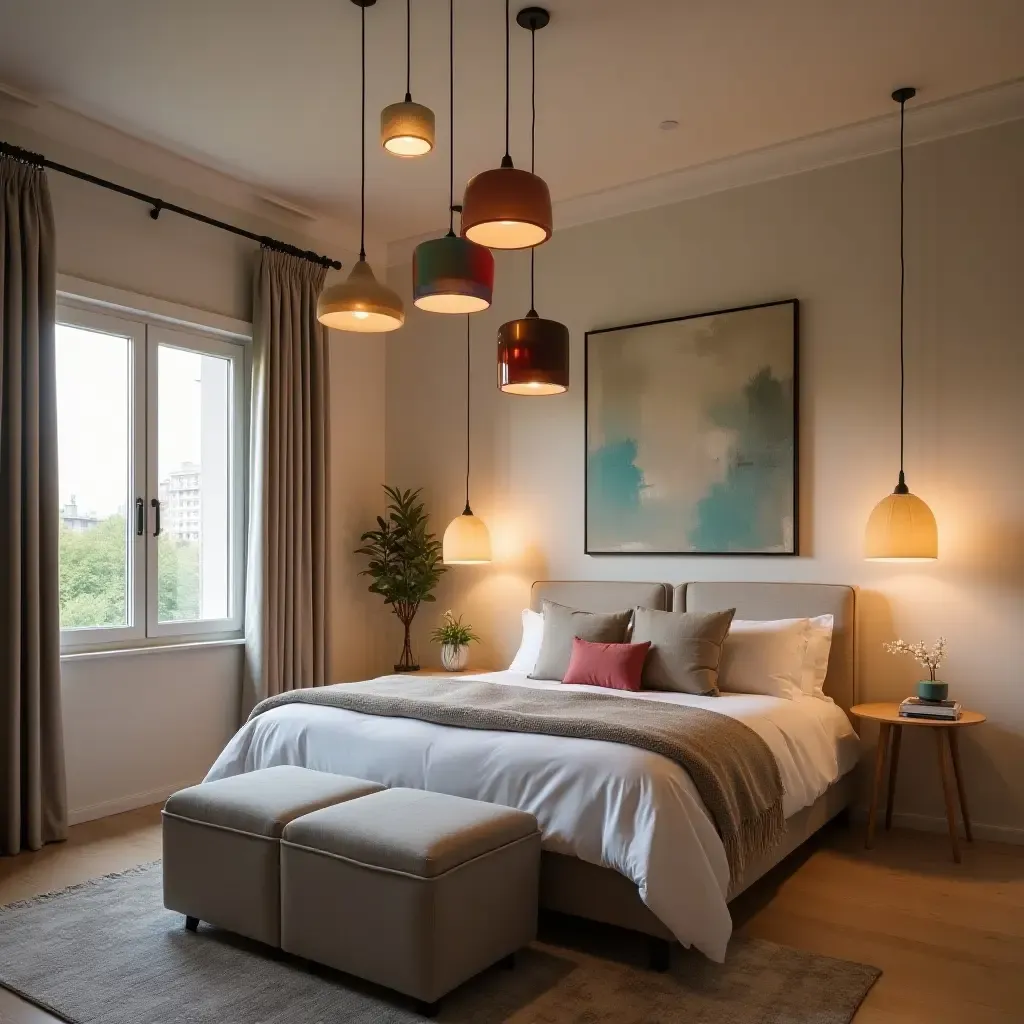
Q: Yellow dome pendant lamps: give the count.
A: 2